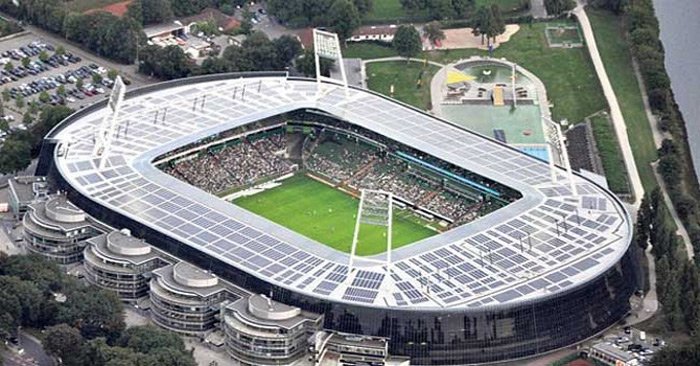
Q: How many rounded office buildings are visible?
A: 4